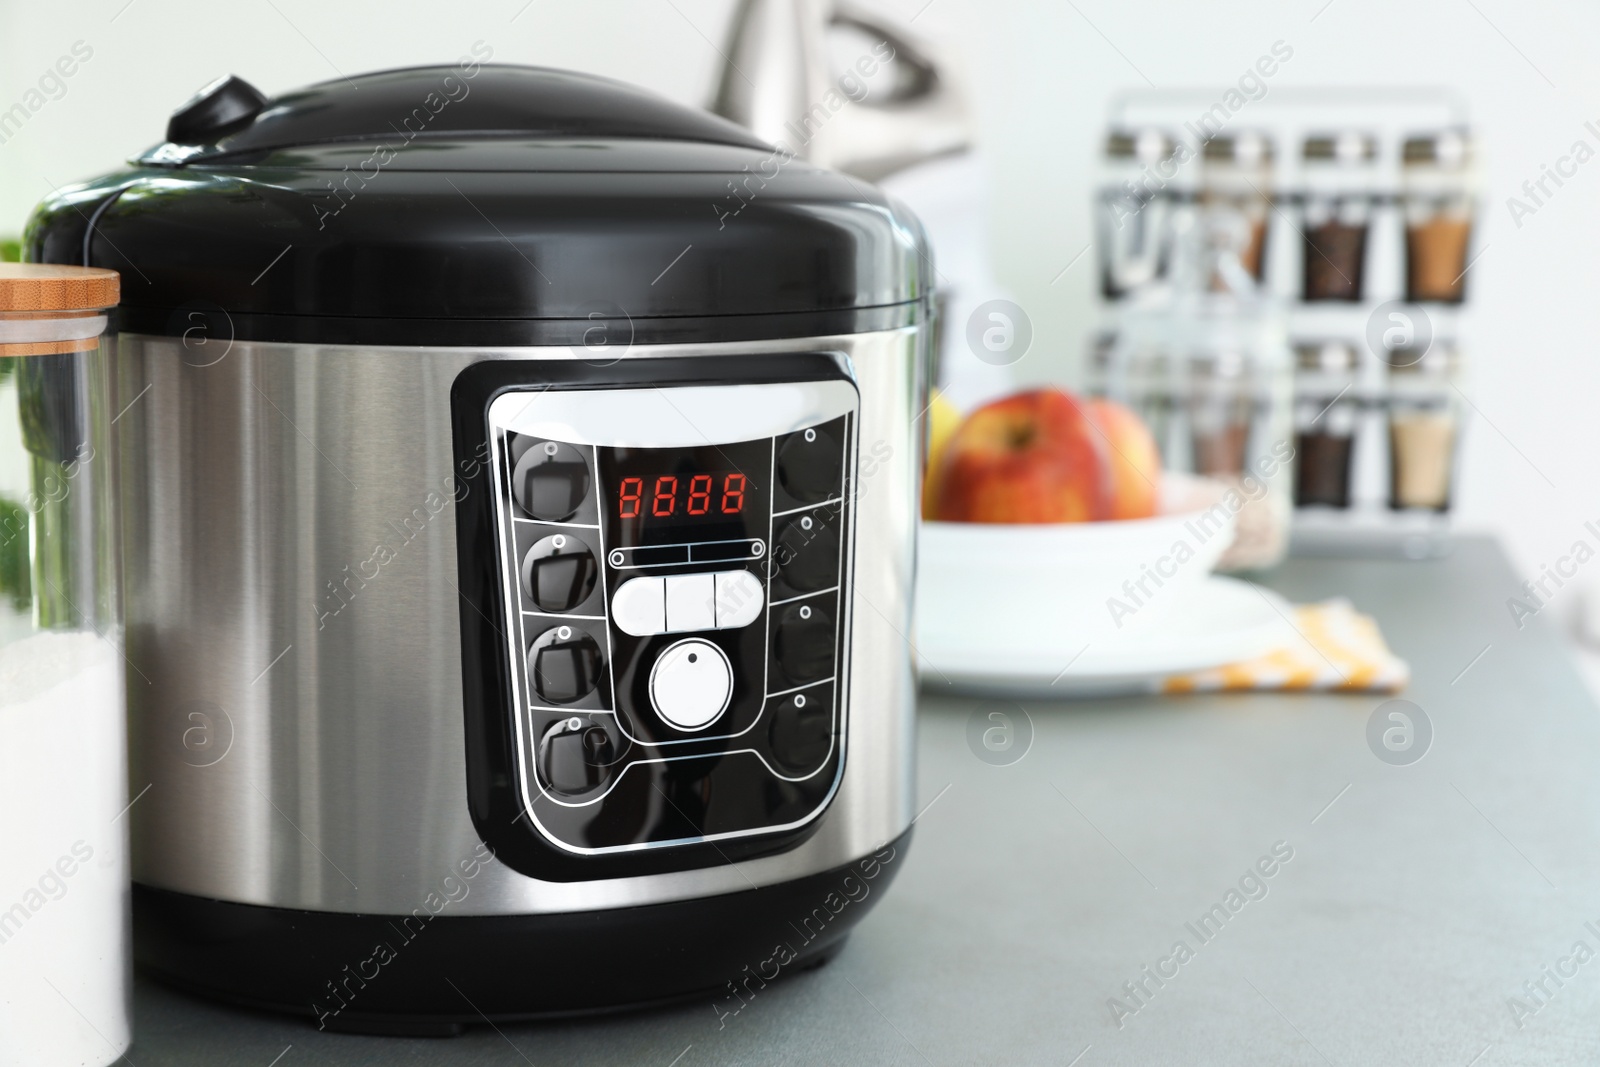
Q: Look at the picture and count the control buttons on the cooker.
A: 12